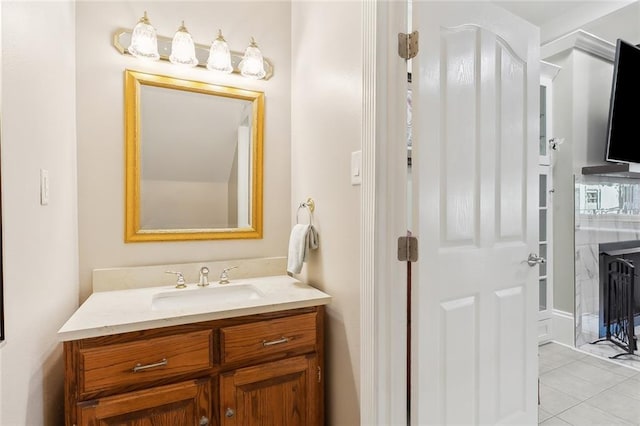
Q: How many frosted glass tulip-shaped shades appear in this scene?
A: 4